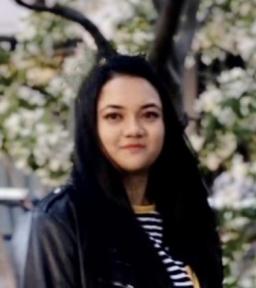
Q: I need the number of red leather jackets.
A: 0